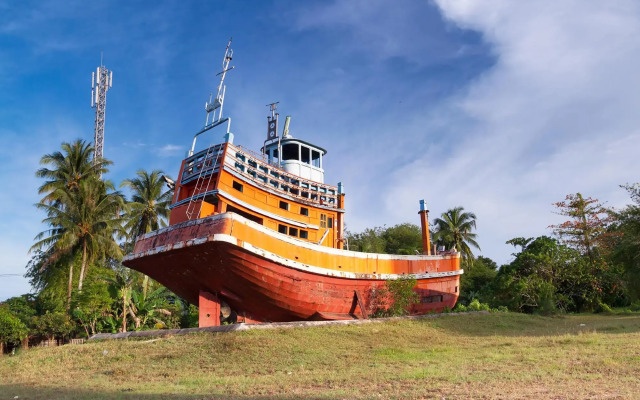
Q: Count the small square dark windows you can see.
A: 6